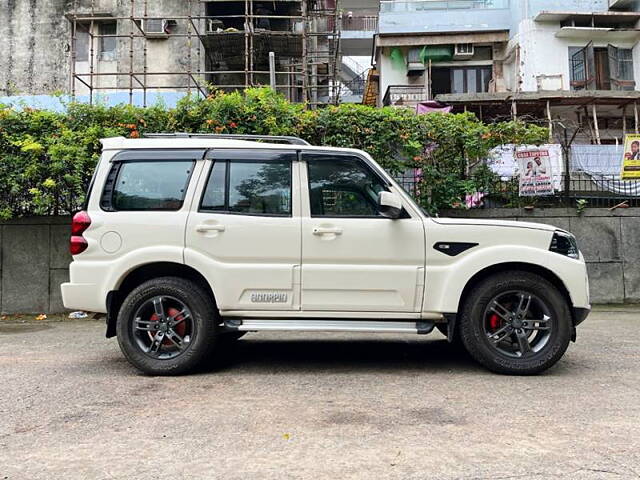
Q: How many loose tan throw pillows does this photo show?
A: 0